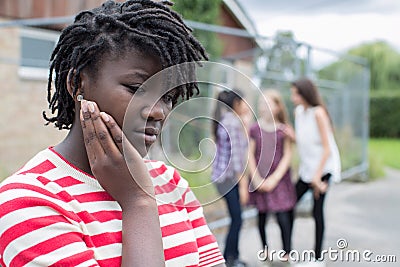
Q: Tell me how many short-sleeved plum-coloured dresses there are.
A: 1